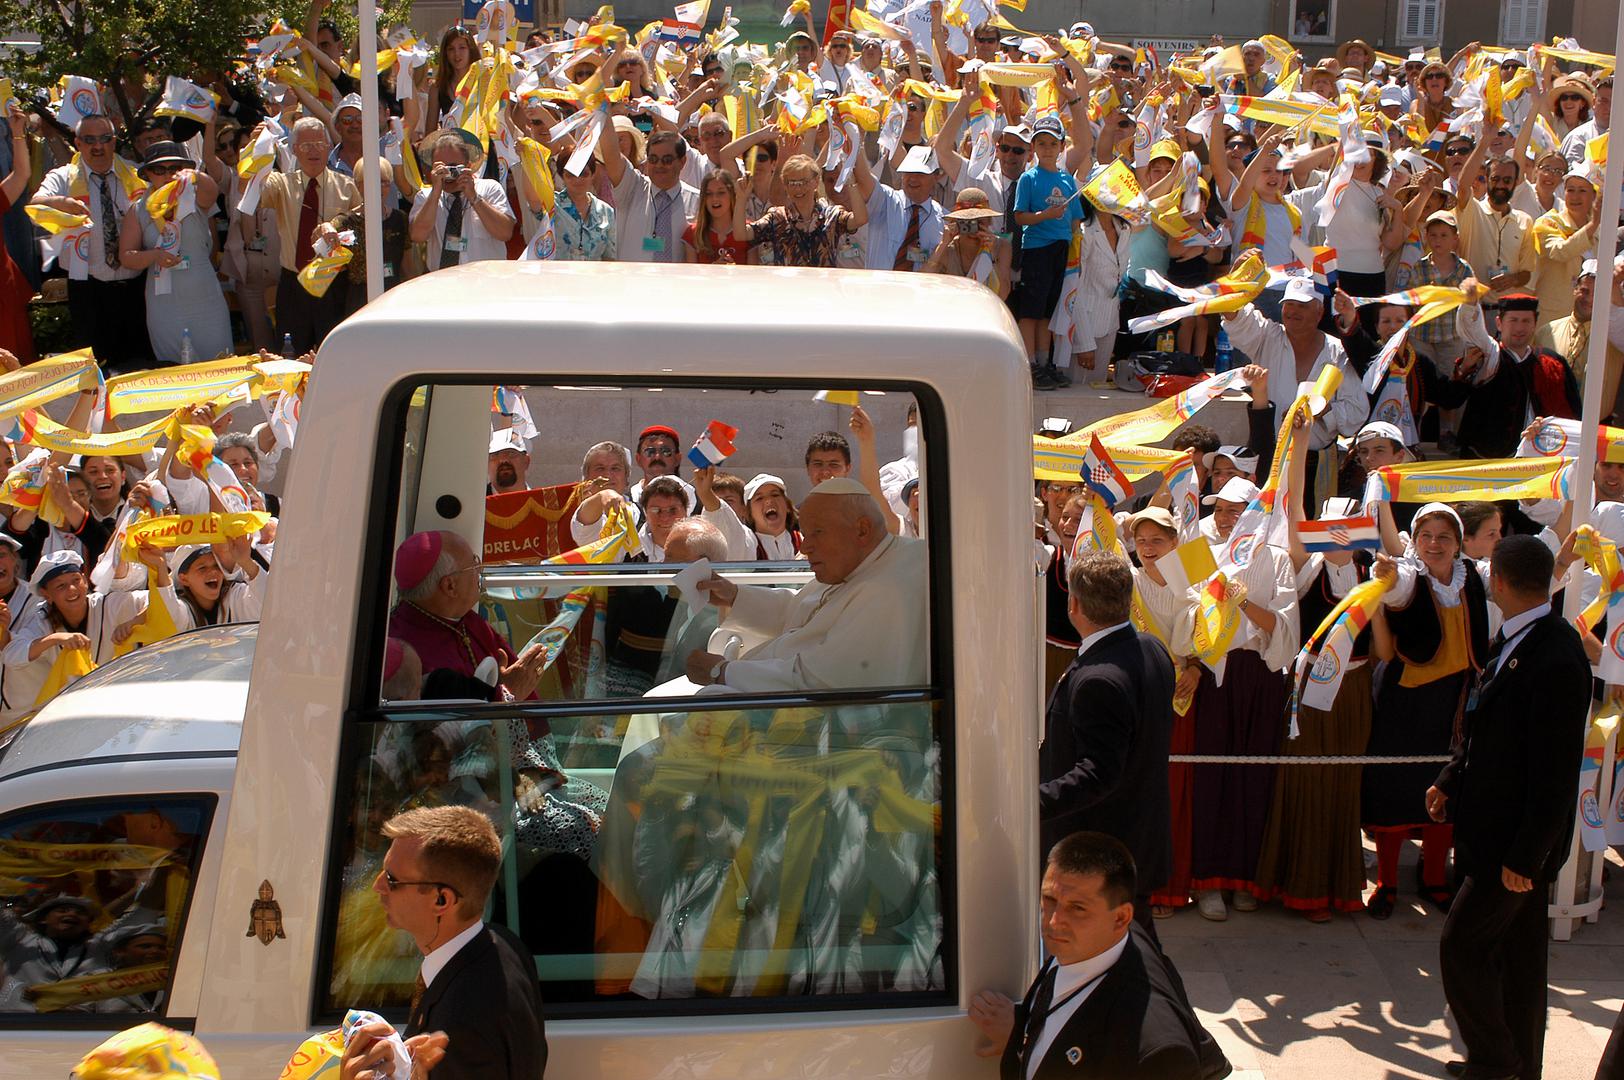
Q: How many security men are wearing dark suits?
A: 4